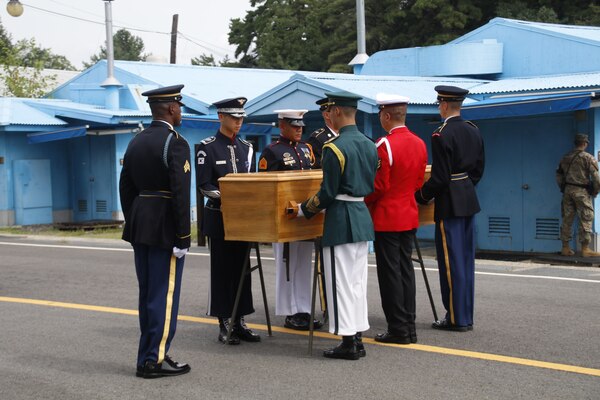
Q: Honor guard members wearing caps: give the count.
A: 7